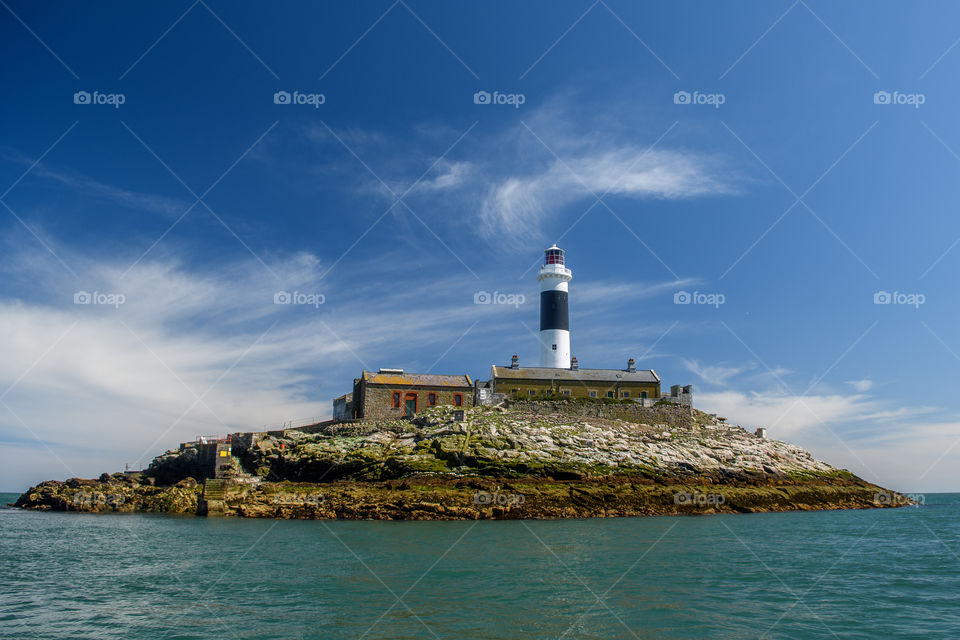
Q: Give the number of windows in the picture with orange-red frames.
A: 3